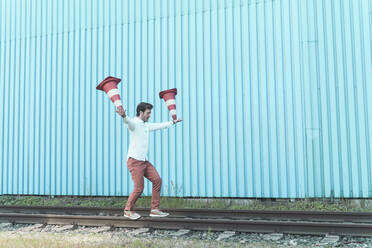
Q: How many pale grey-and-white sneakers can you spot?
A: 2